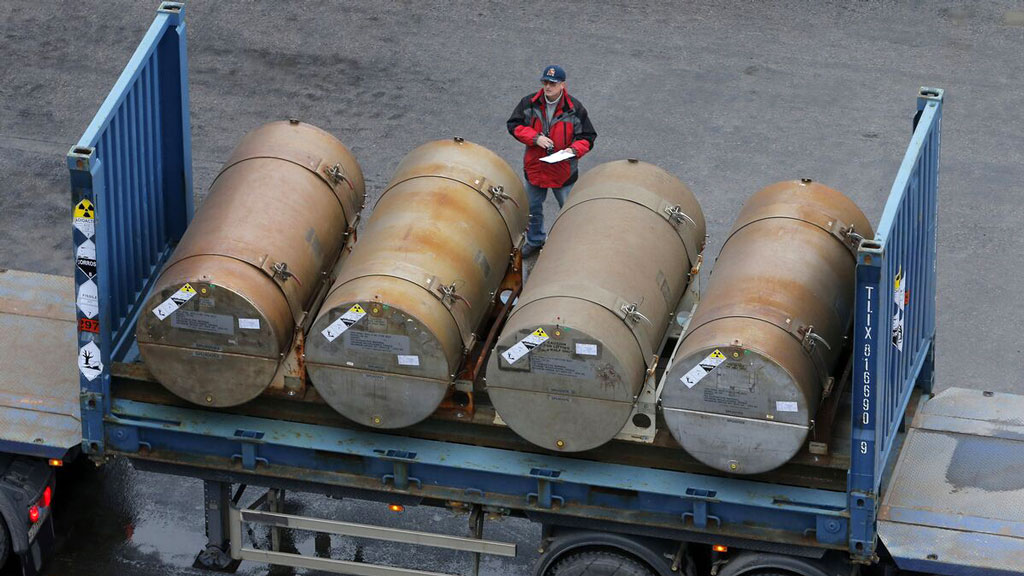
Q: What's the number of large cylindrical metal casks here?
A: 4